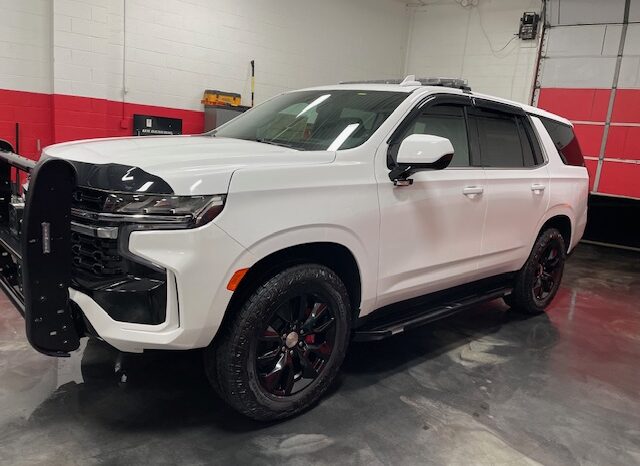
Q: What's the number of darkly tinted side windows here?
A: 3